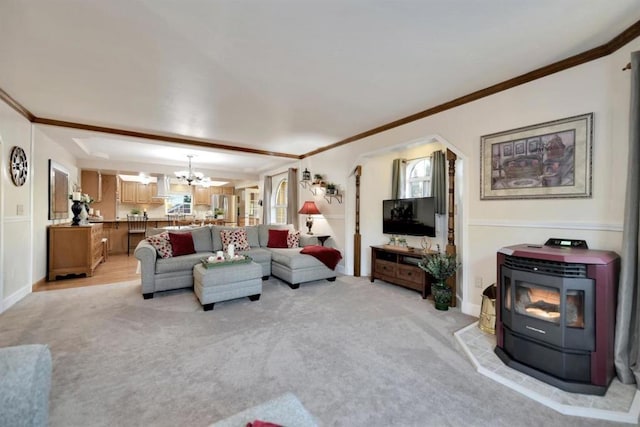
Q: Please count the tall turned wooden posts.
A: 2